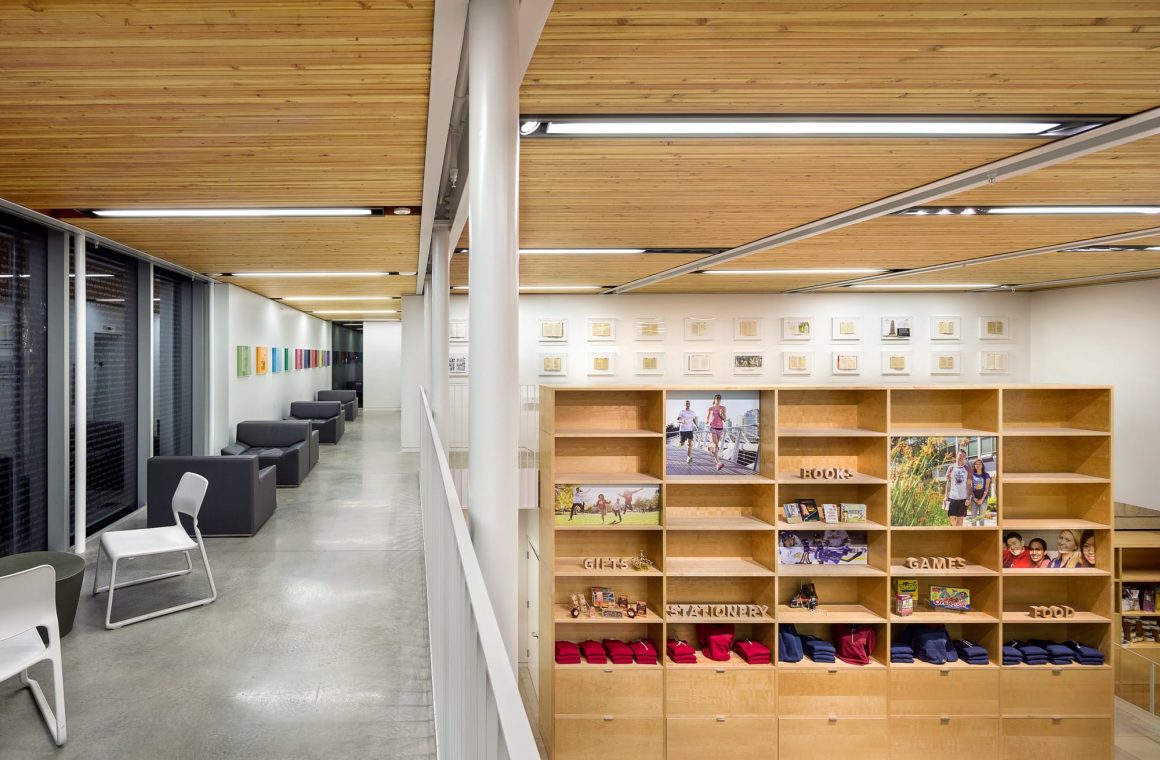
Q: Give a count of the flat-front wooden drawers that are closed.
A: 10